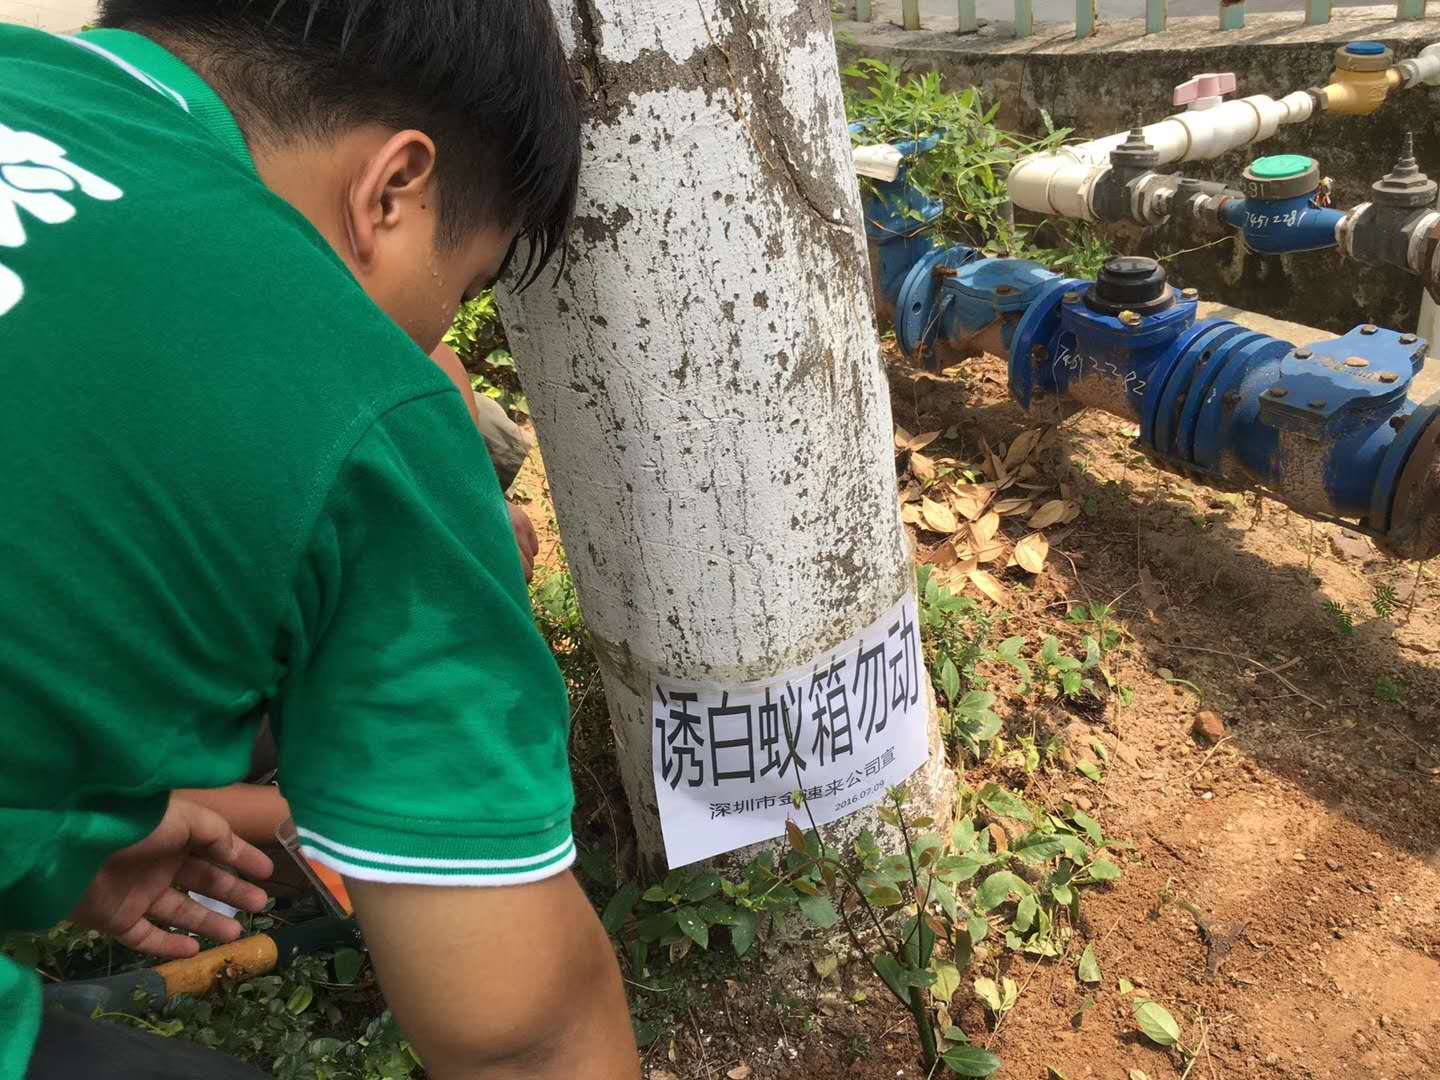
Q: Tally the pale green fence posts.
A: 9